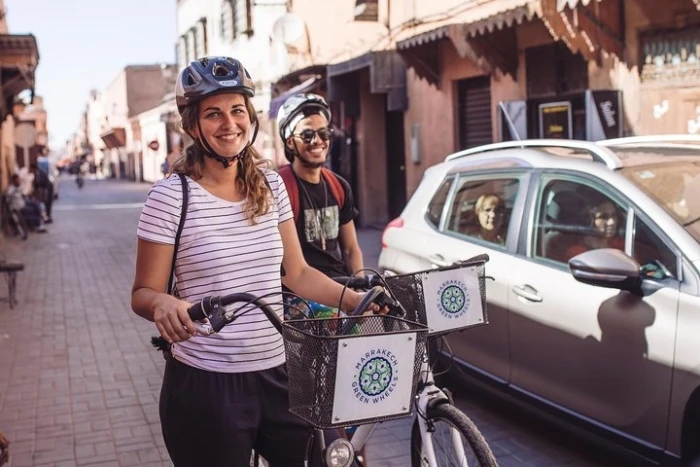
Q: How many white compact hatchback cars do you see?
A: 1